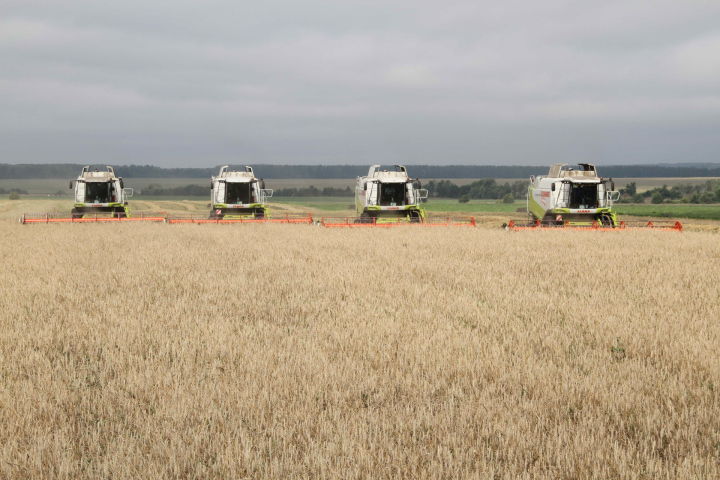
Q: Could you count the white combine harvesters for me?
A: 4